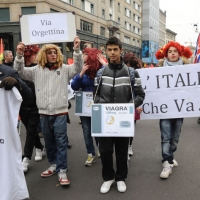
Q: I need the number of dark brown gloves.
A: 1